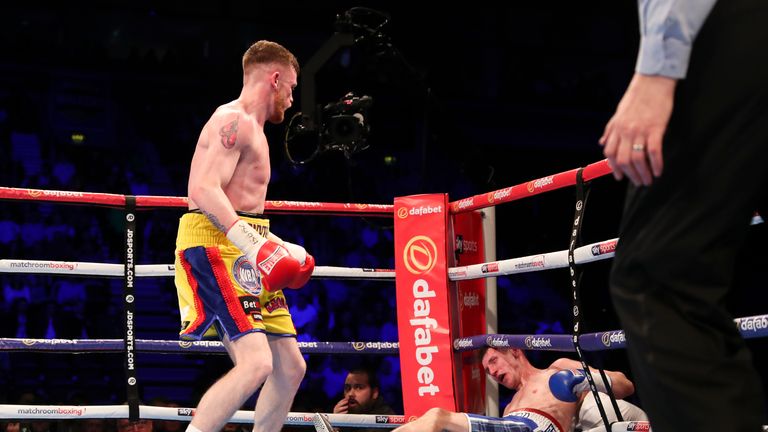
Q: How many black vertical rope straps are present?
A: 2